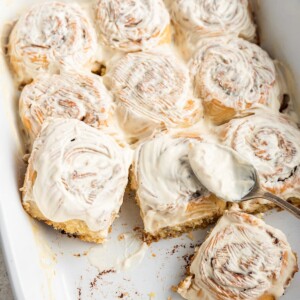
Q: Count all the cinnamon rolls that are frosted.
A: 10